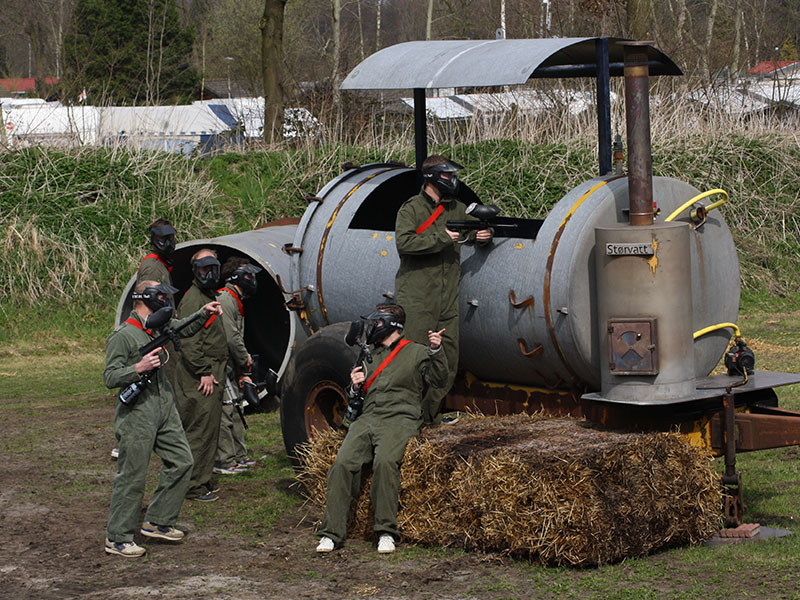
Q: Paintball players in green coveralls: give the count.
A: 6